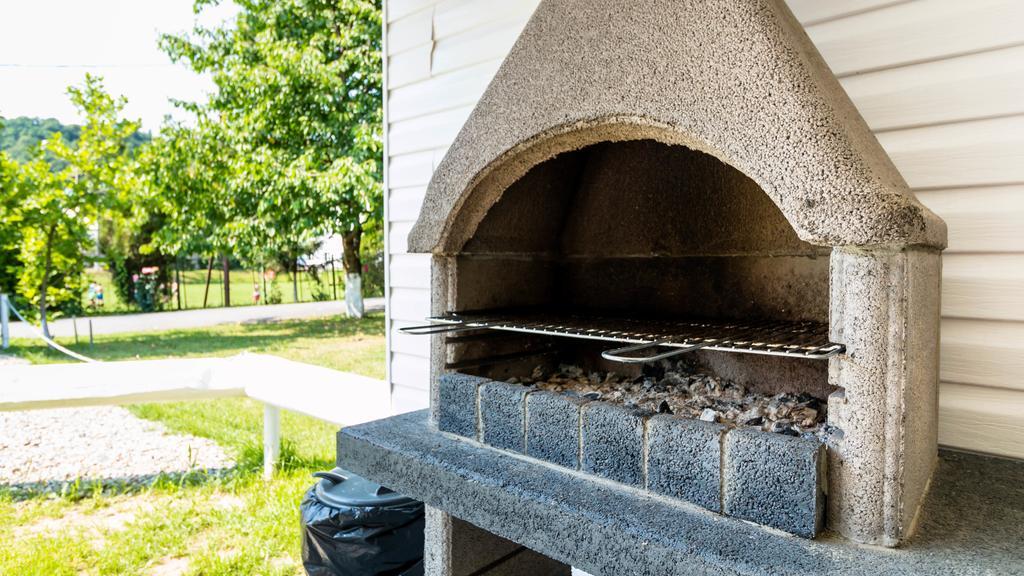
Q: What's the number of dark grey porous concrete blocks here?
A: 6